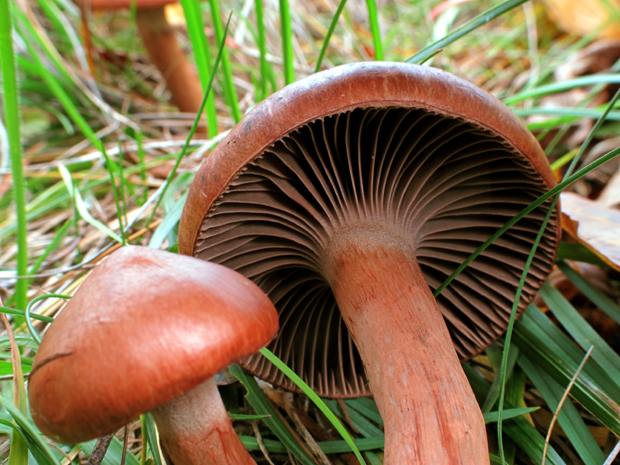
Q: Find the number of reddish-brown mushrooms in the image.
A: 3